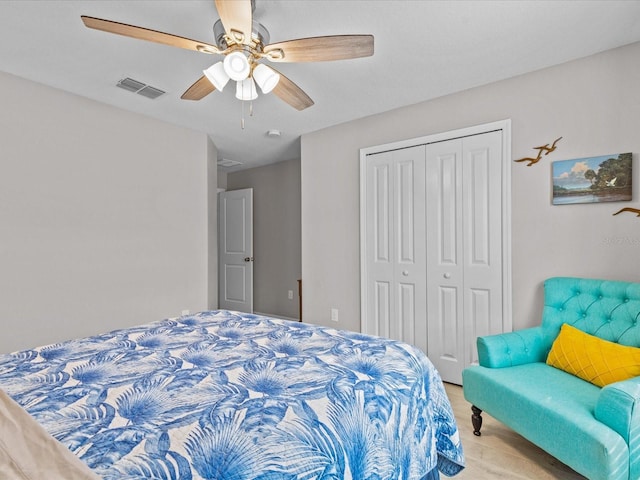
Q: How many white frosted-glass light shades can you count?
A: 4